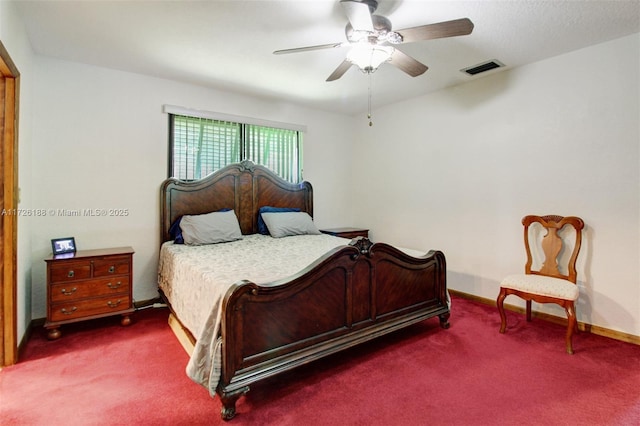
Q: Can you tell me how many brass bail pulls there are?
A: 4